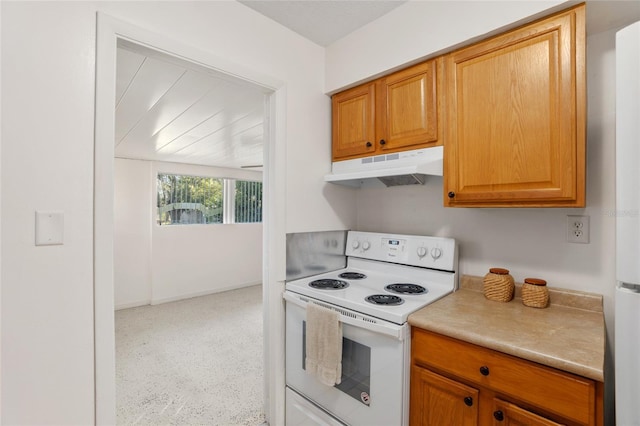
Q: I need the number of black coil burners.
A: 4